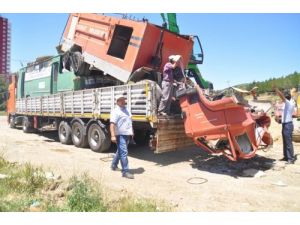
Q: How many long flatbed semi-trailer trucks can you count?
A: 1